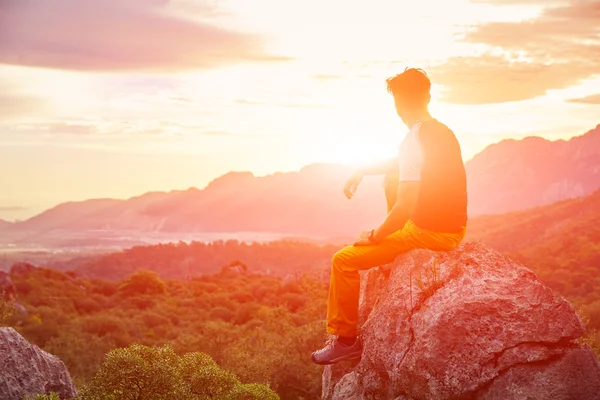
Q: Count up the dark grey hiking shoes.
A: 1